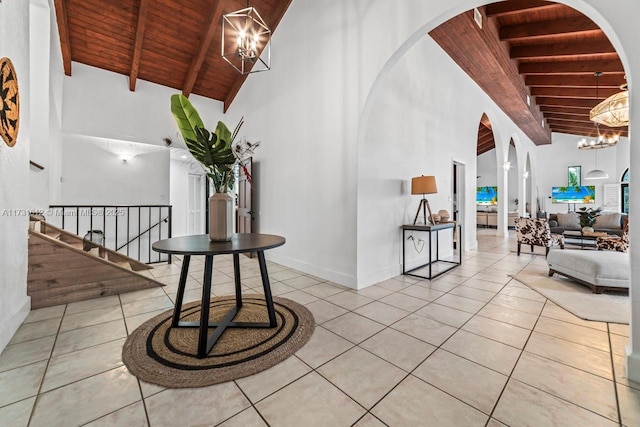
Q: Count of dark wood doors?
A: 1